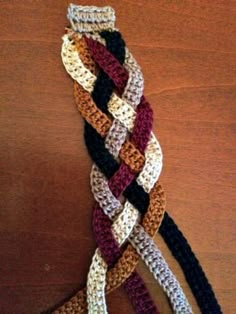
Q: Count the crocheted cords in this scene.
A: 5